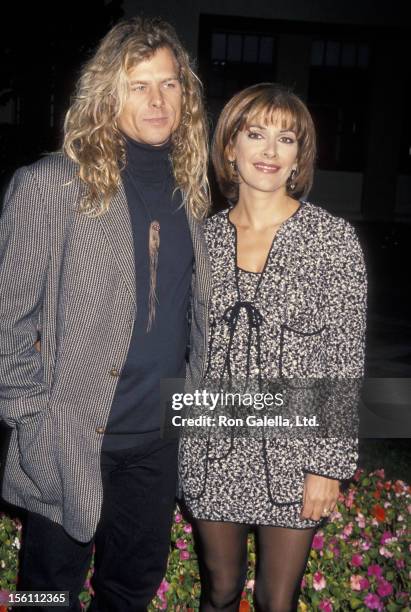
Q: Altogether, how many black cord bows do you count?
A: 1